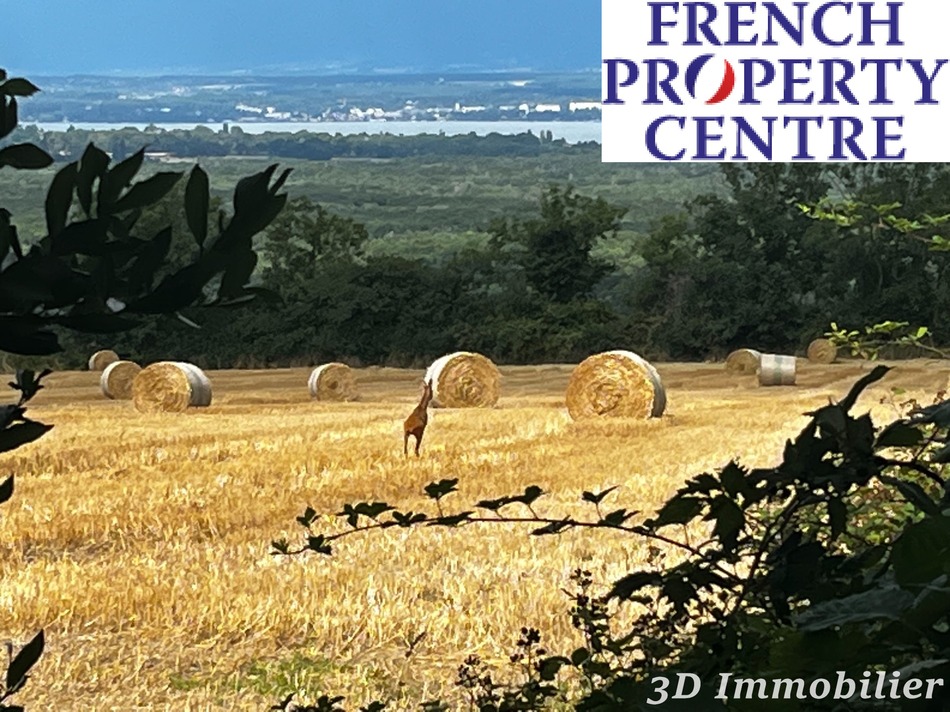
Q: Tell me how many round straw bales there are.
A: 9